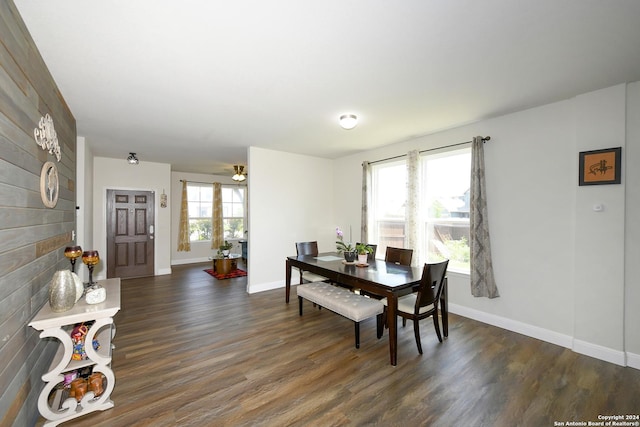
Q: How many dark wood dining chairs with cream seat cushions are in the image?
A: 4